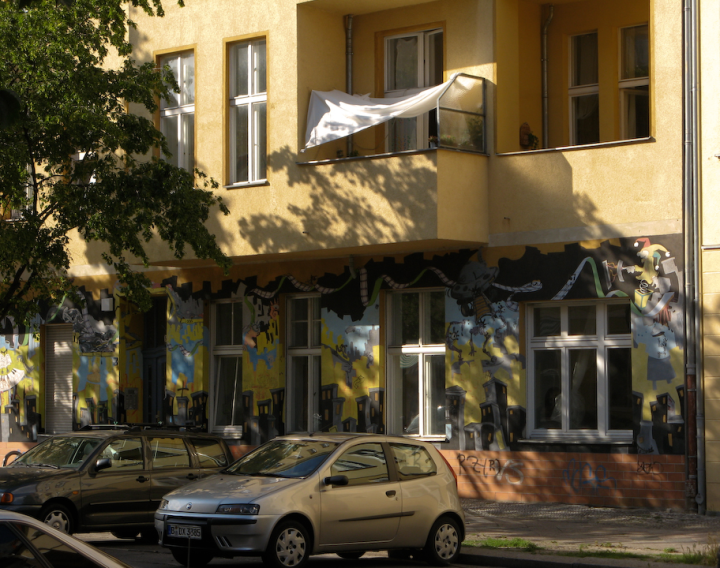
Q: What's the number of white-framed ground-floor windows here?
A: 4